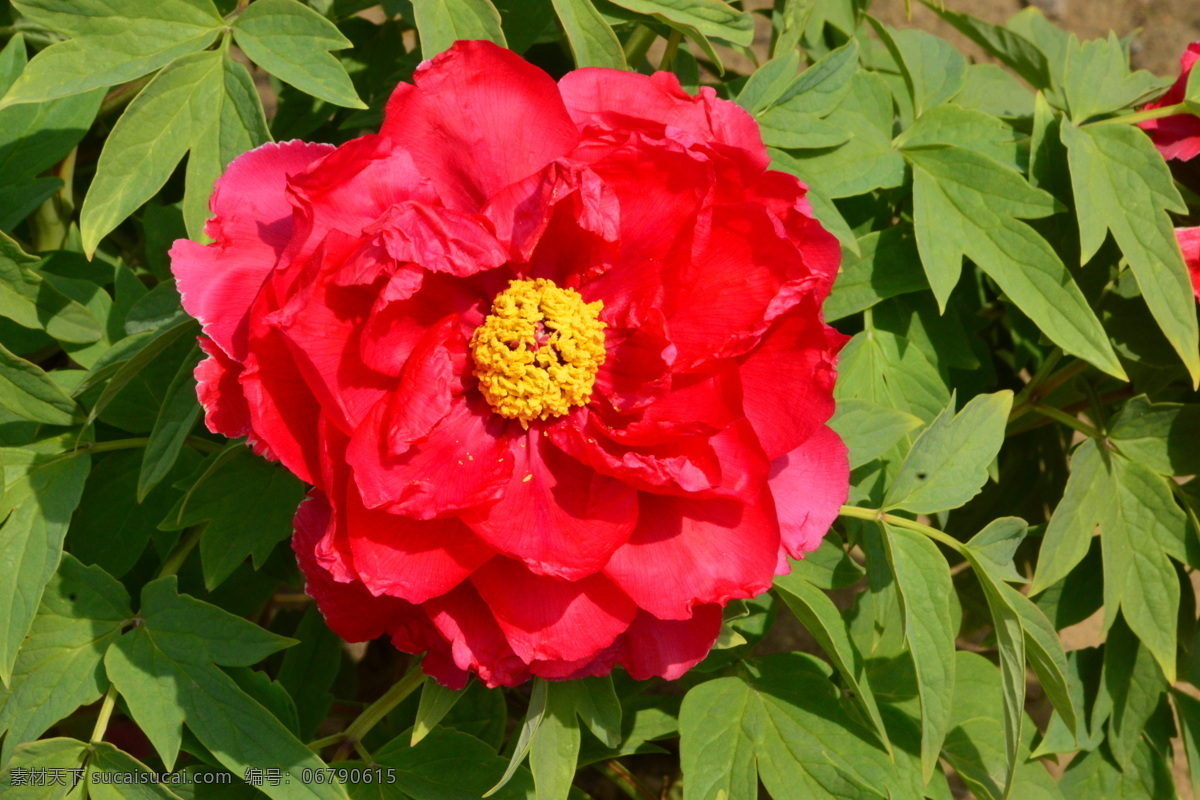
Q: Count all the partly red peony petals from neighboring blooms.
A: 2